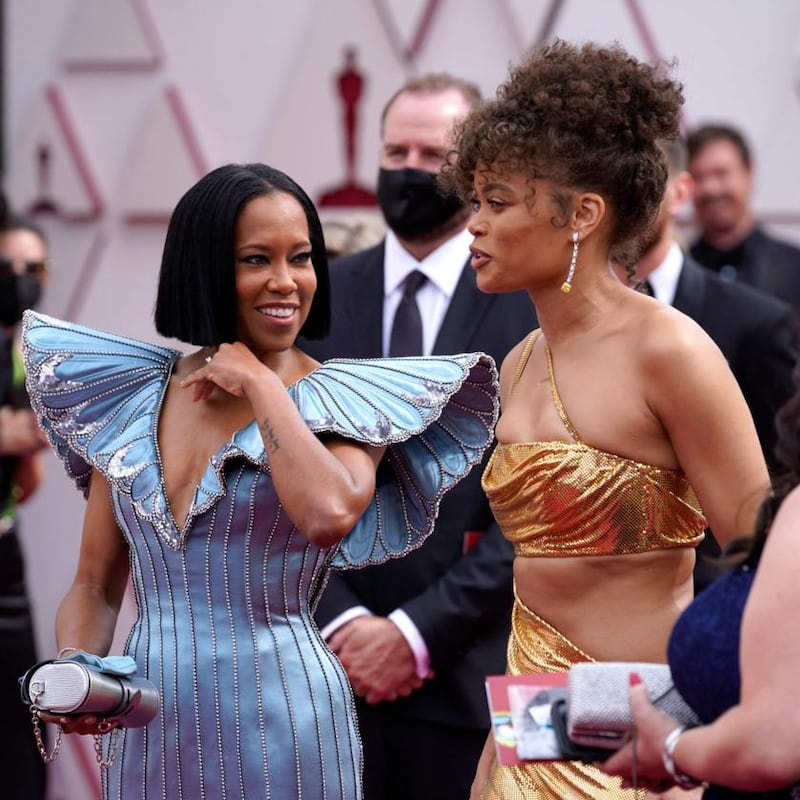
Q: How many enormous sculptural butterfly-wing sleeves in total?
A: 2